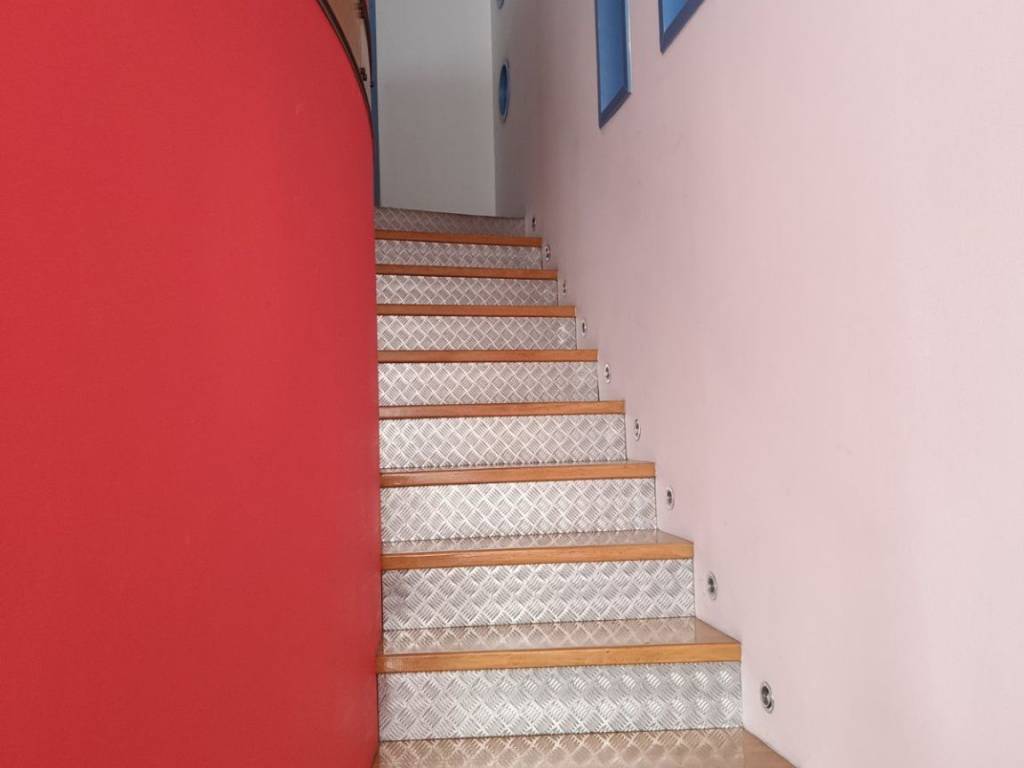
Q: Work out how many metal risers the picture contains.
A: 9